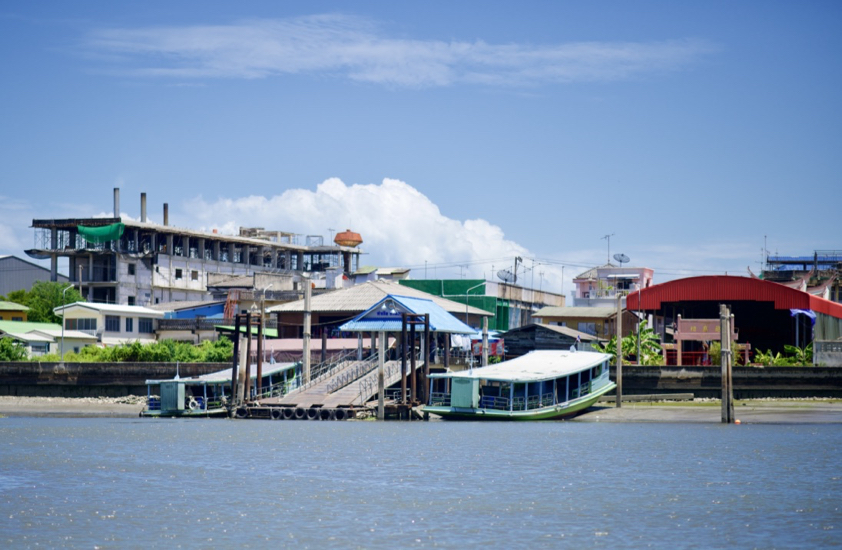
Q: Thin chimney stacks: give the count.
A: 3